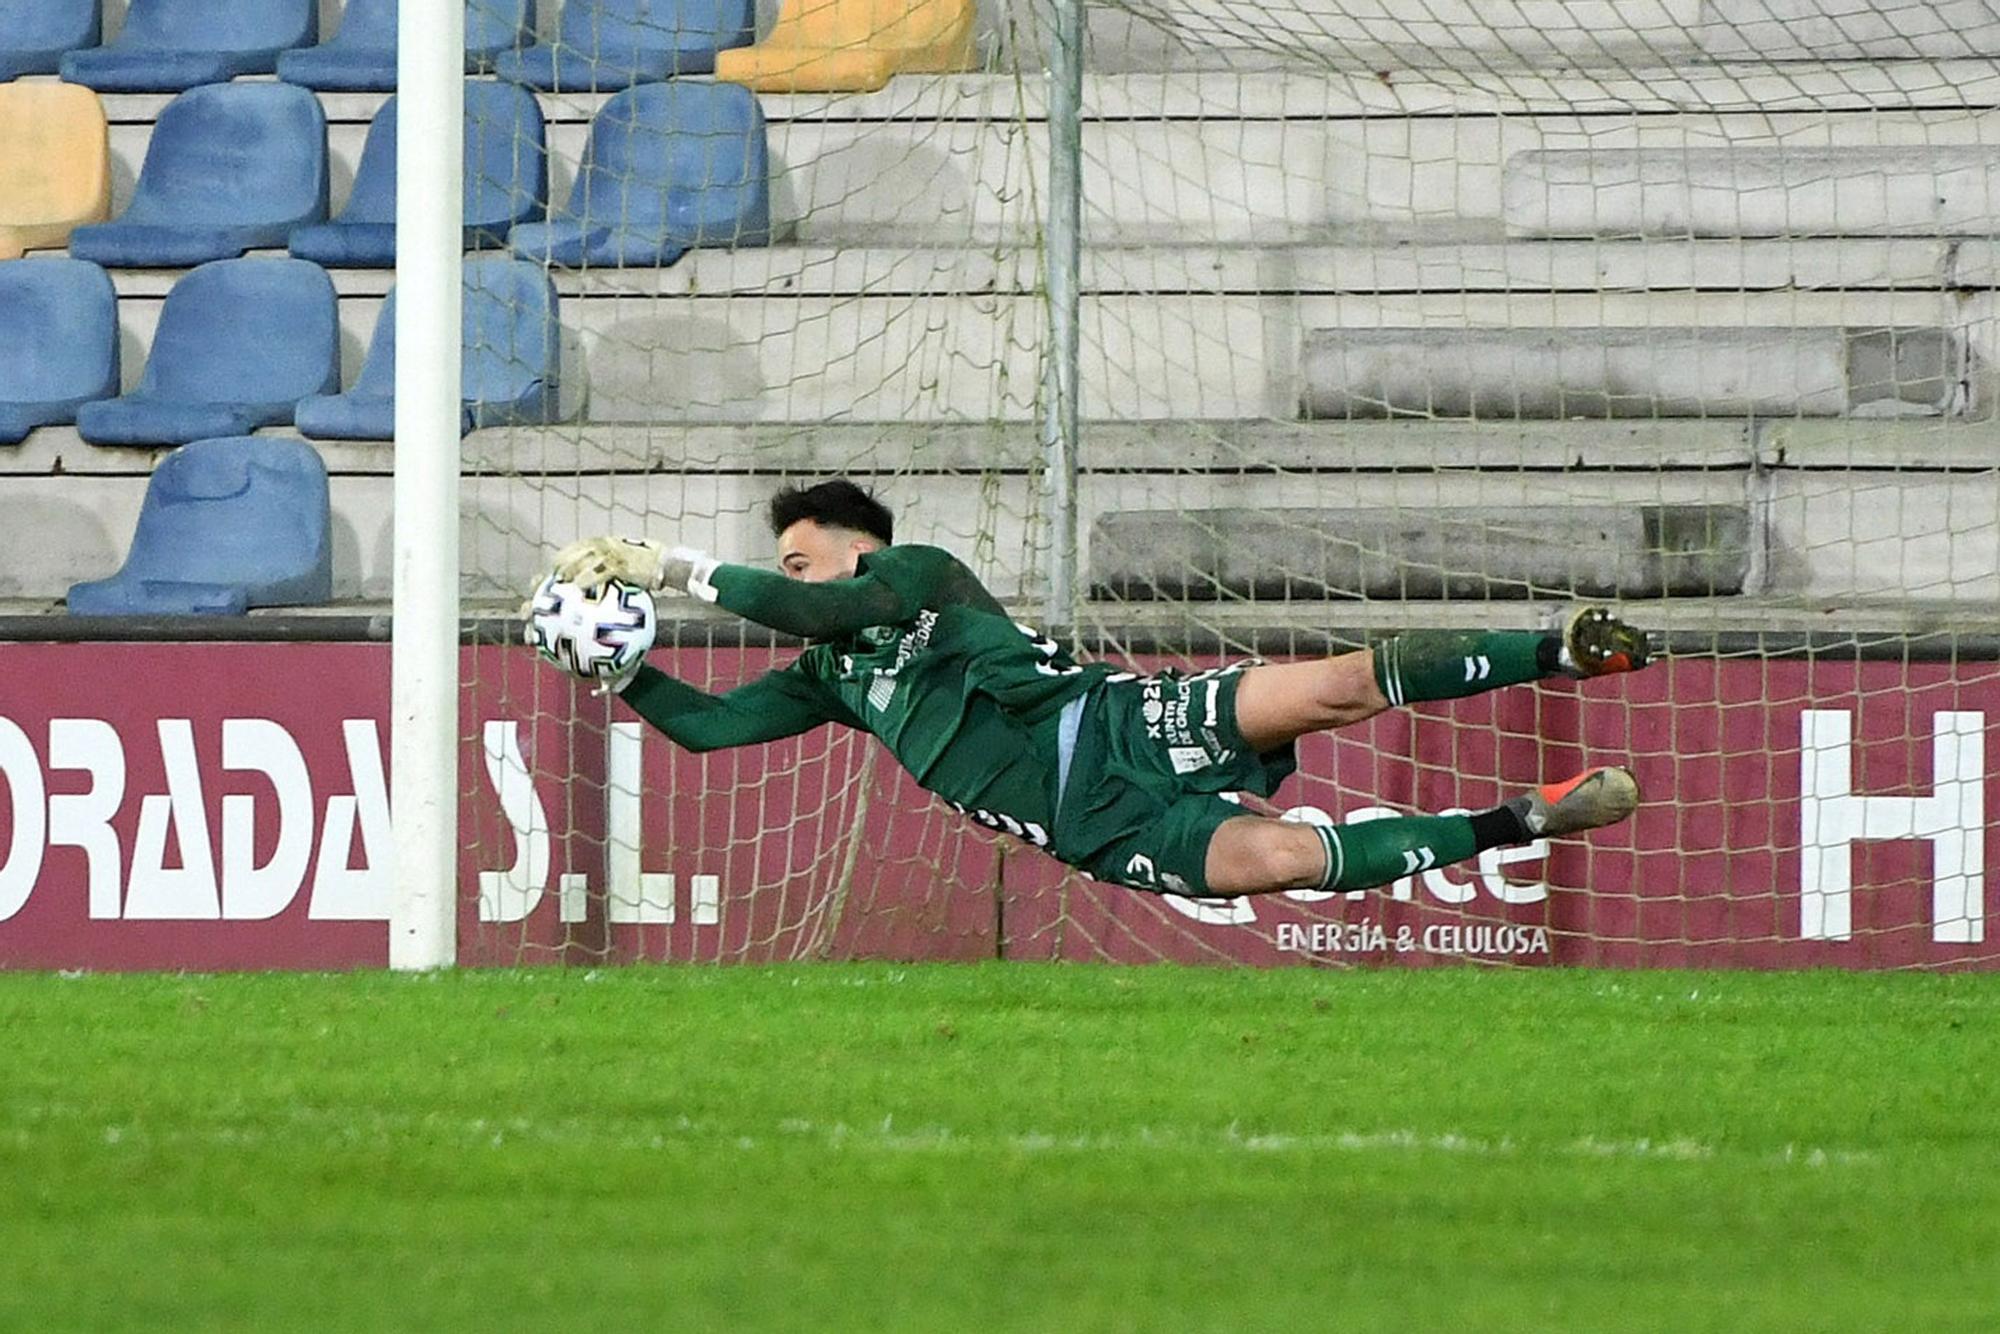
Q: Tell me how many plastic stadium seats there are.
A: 13